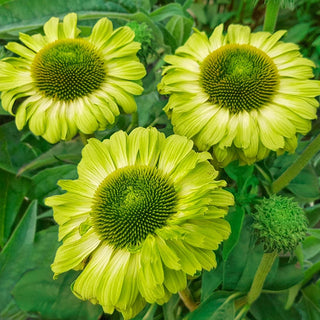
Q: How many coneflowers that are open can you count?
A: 3